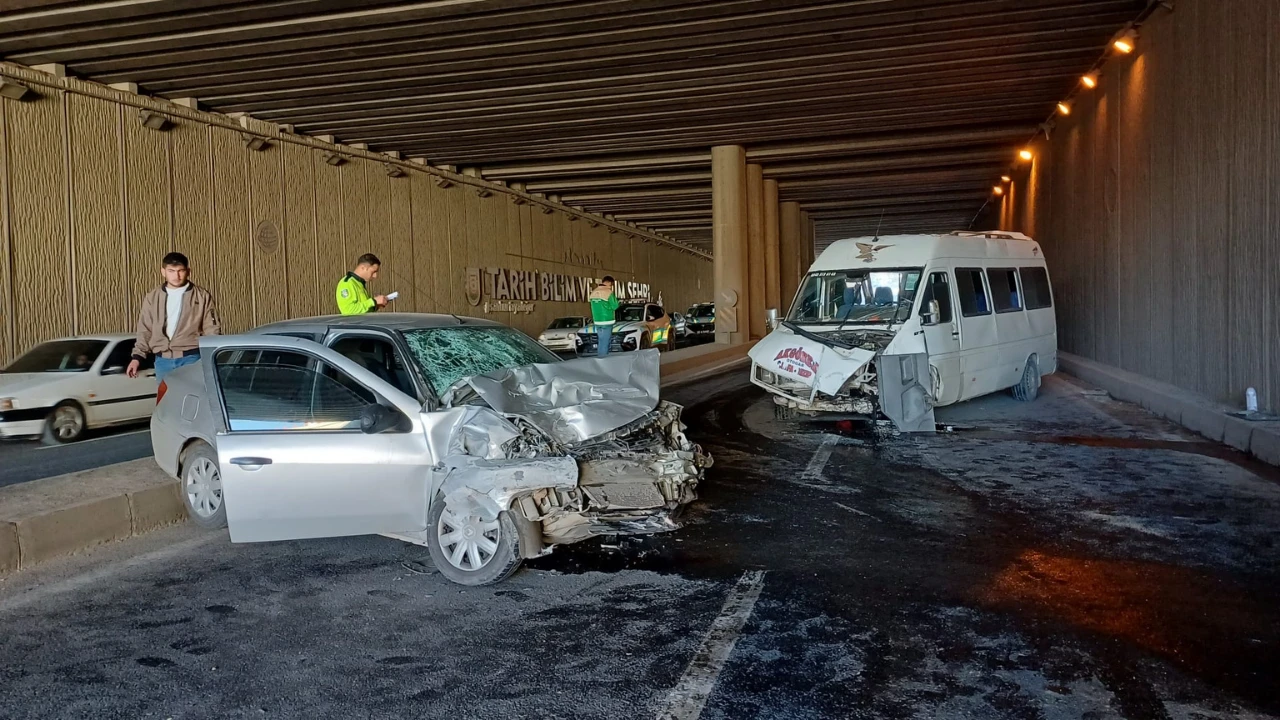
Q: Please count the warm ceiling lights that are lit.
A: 6